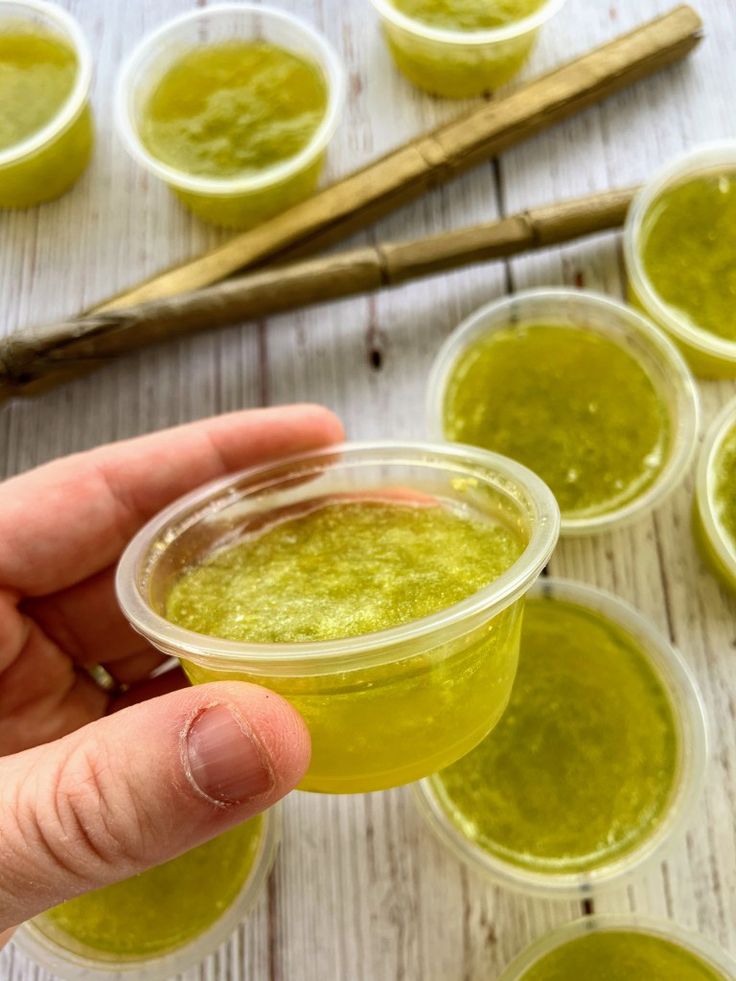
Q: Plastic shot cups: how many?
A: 10